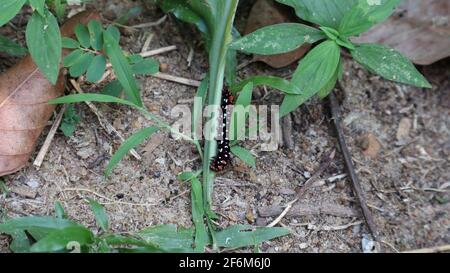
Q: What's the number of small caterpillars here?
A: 1